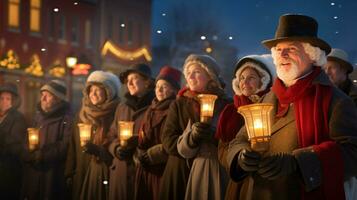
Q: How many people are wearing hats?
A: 9